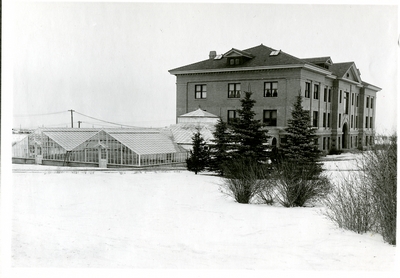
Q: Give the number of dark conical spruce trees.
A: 4